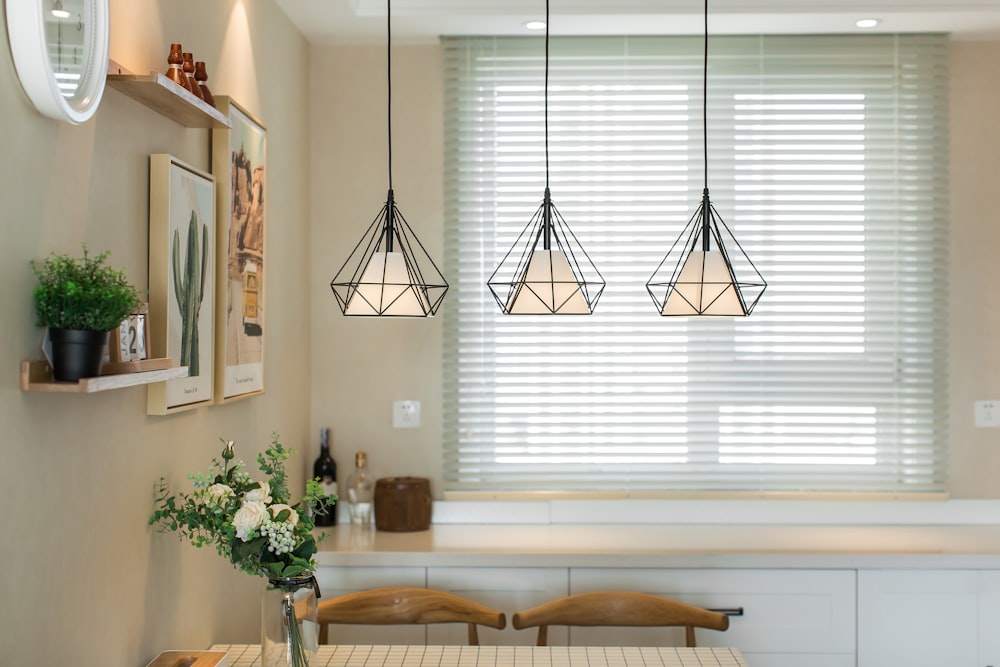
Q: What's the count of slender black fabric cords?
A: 3